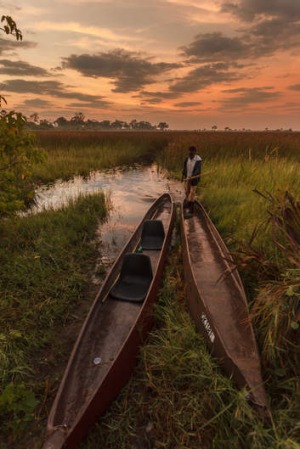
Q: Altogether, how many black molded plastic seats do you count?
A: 2